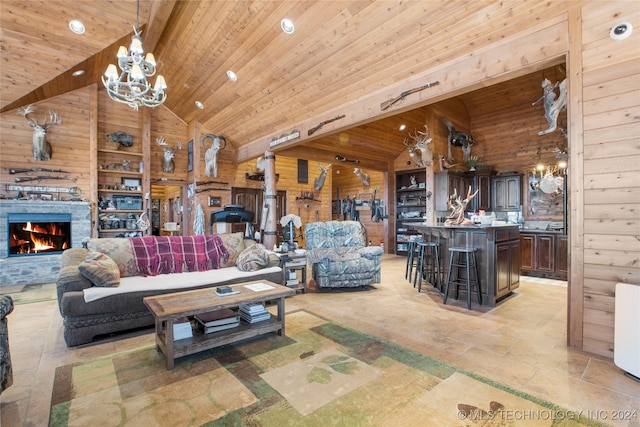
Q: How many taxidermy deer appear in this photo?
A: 6